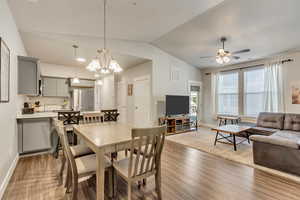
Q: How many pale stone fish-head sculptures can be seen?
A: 0